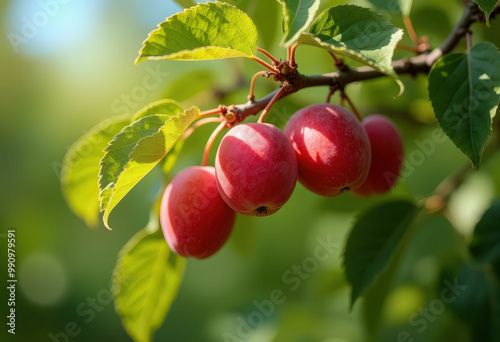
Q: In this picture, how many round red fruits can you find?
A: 4